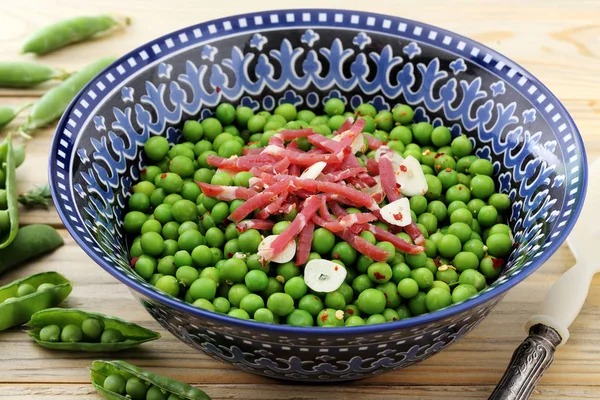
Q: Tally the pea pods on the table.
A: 9